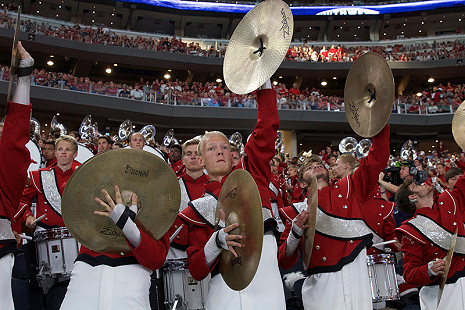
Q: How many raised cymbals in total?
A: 4